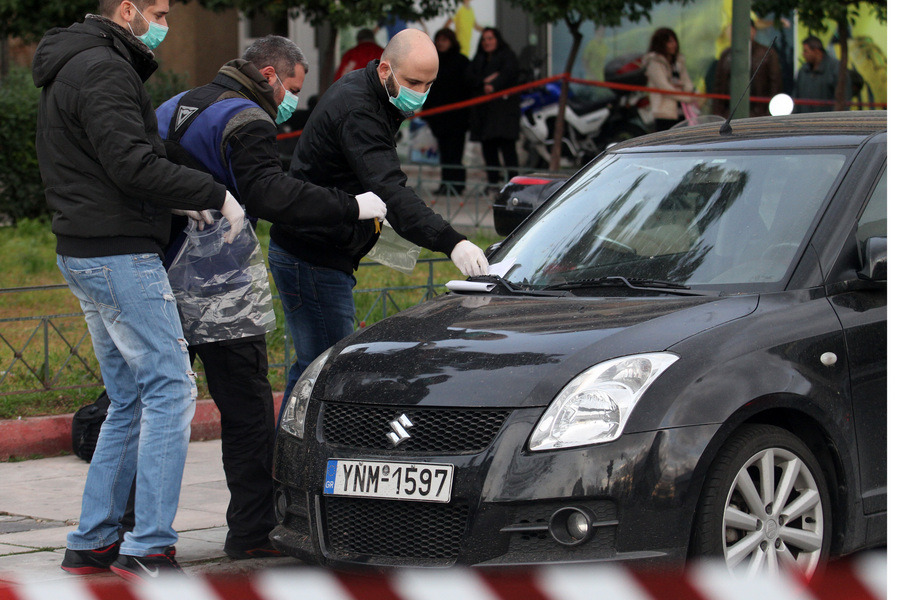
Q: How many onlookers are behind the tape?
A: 6